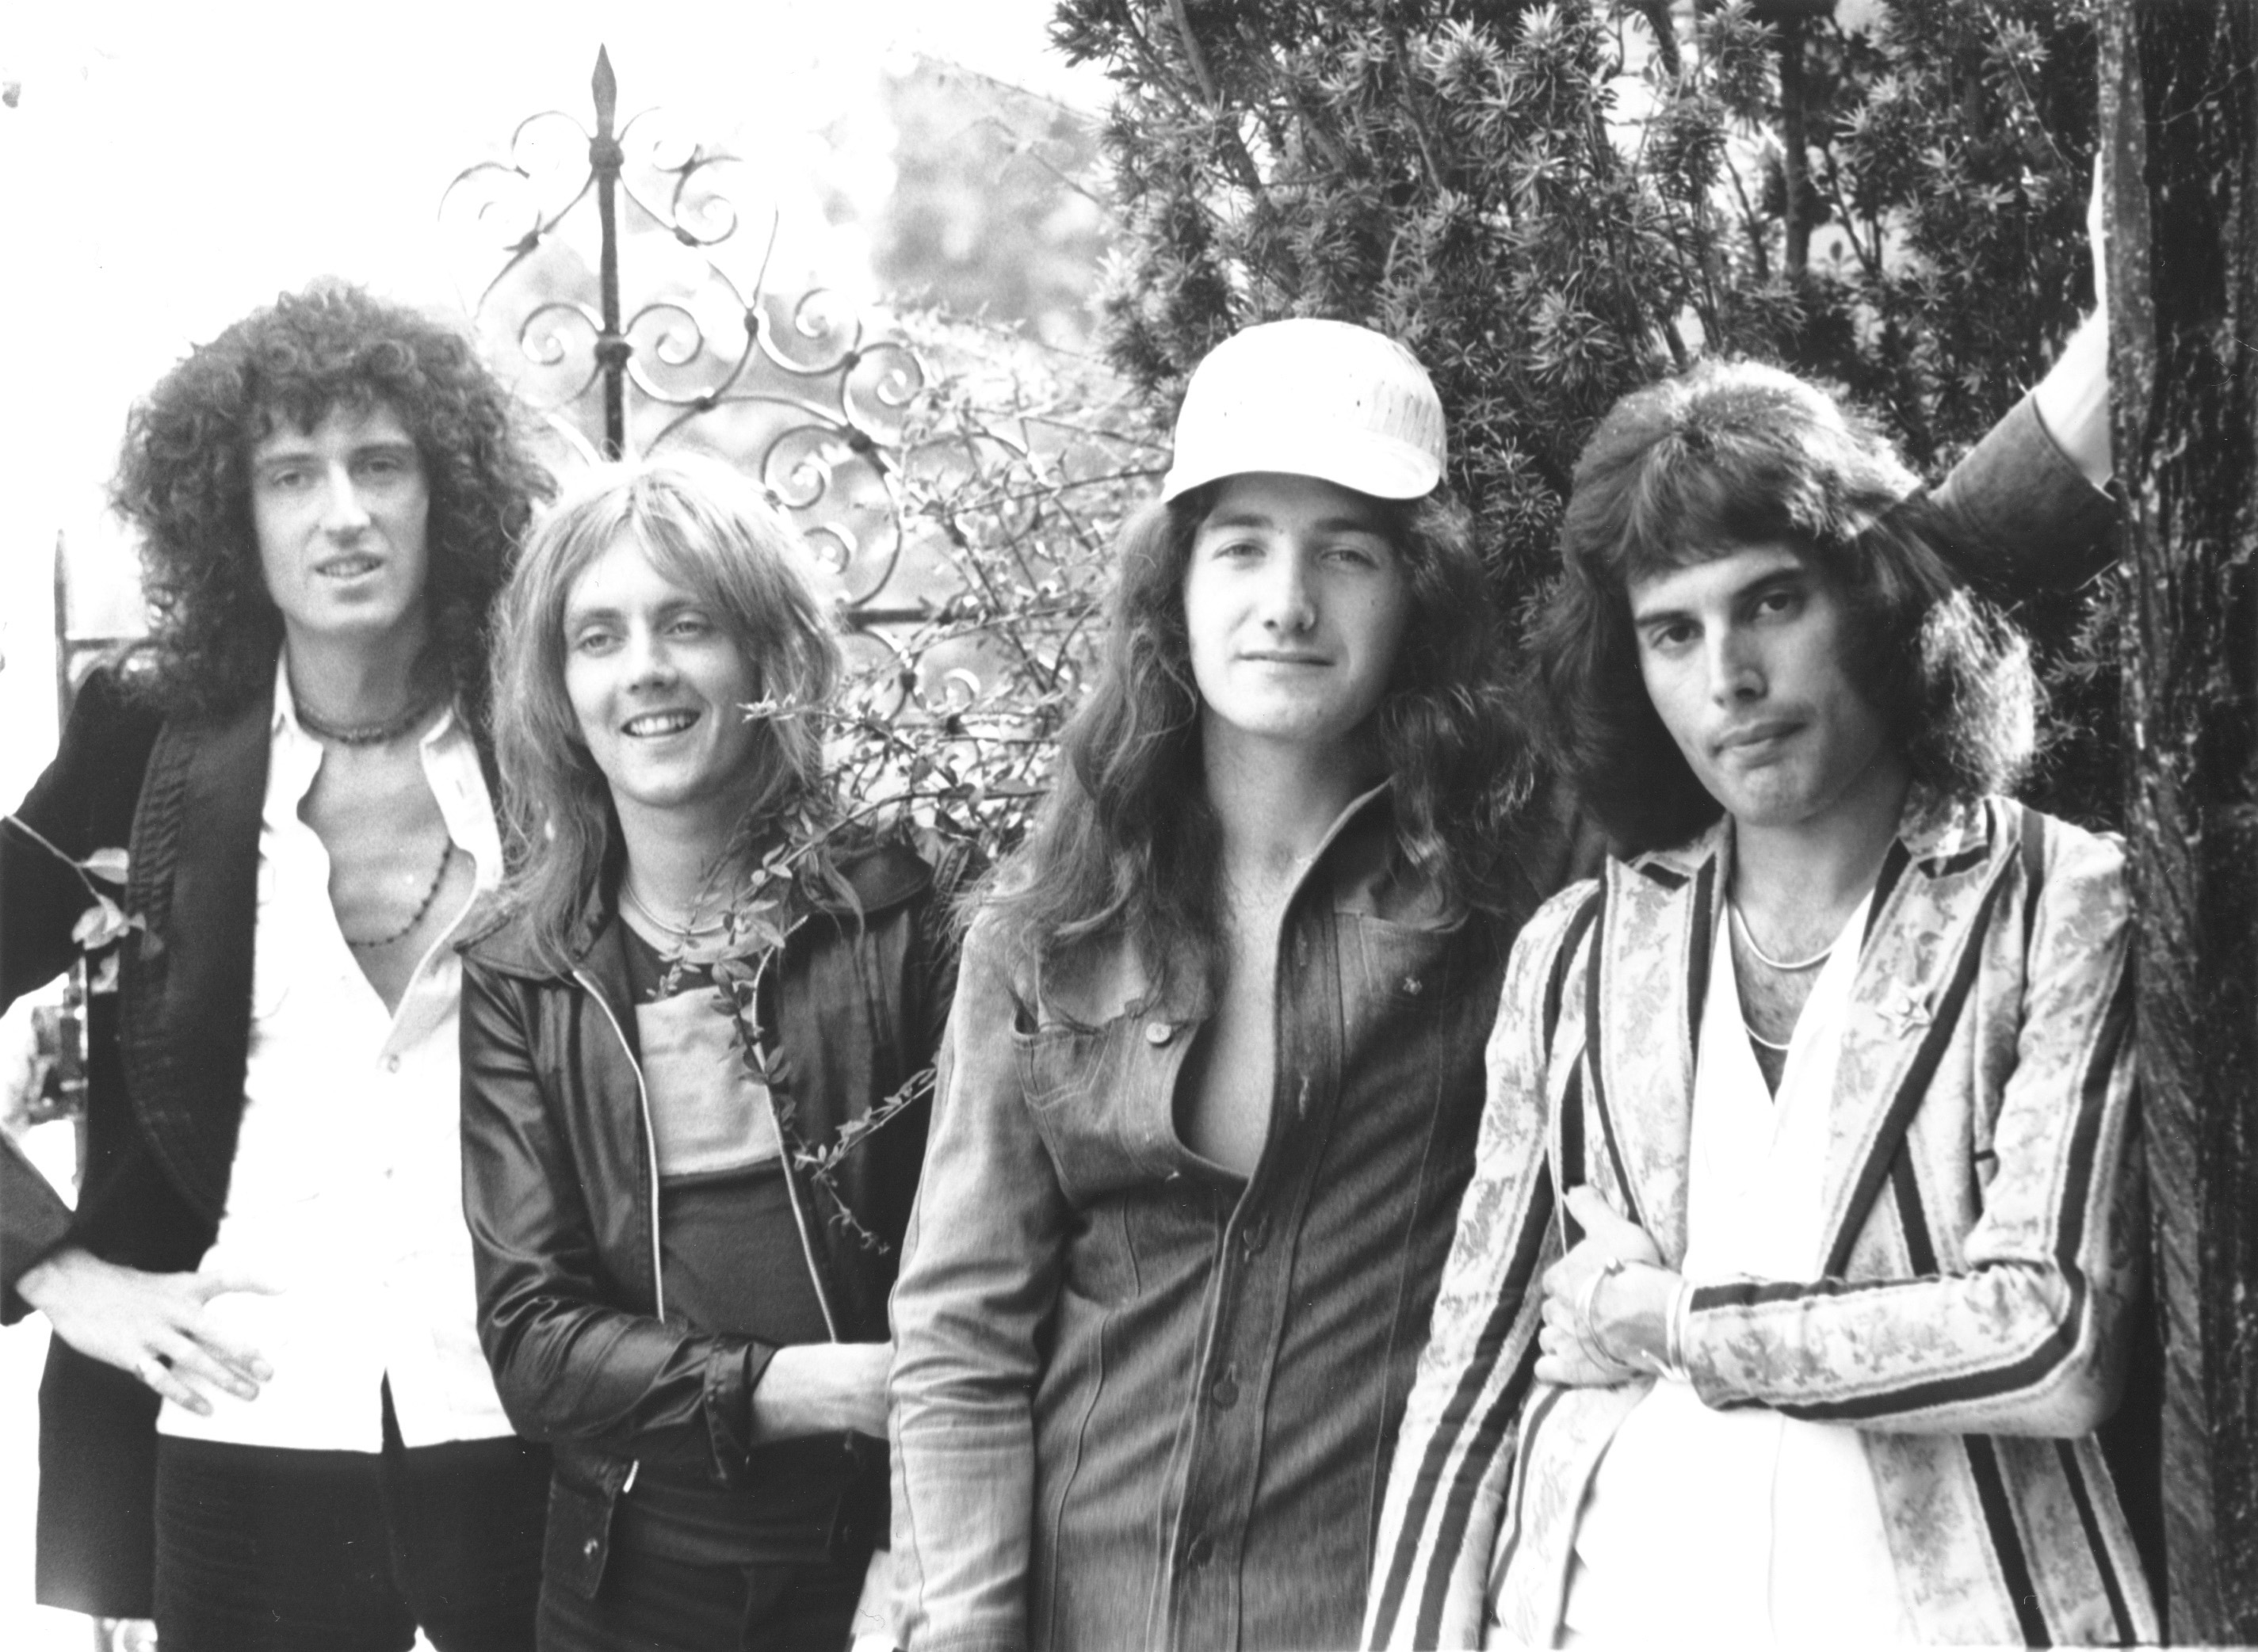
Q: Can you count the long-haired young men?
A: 4